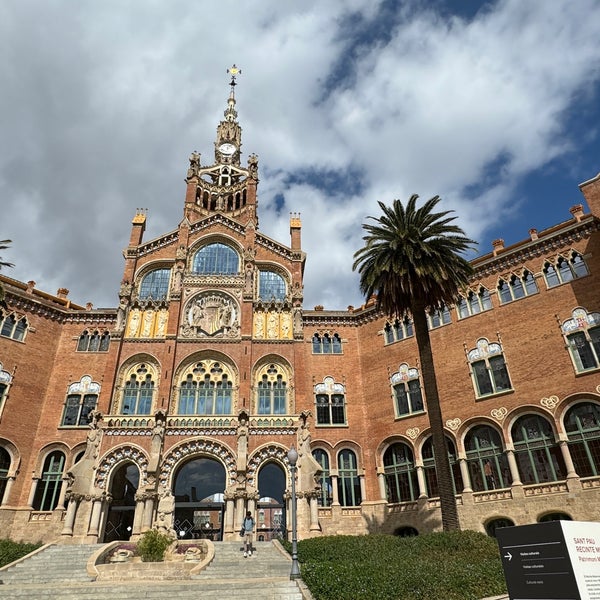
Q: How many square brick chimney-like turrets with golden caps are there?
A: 2